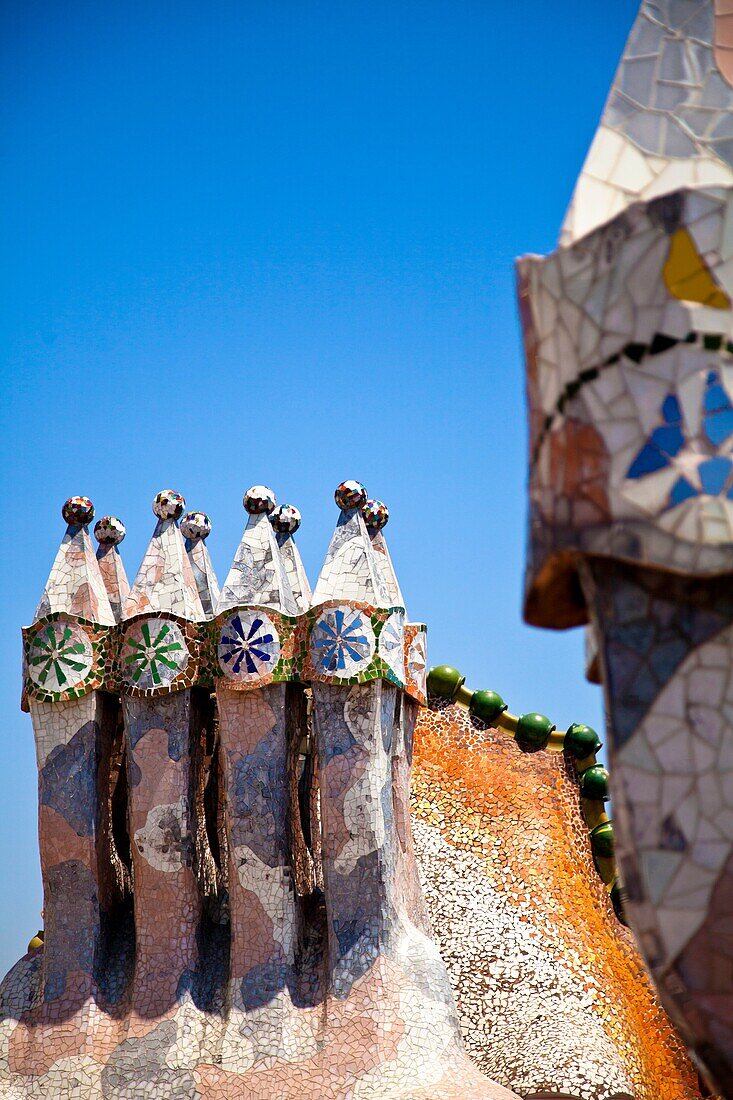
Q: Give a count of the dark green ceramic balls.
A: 7